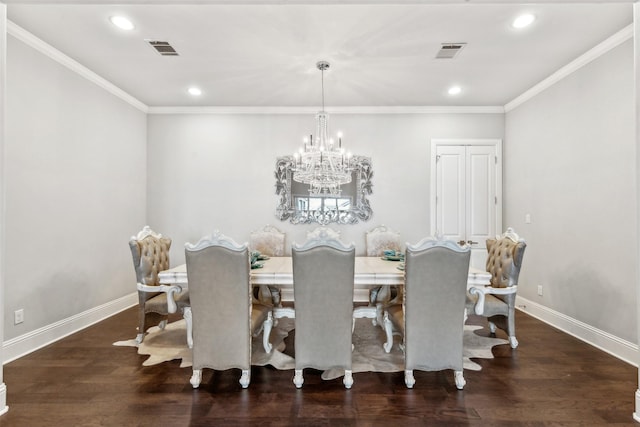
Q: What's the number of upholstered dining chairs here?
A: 8